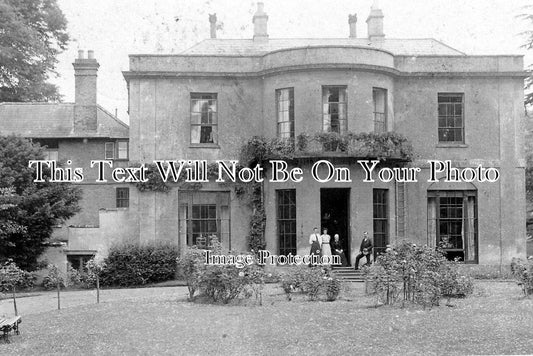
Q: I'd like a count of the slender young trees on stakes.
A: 3